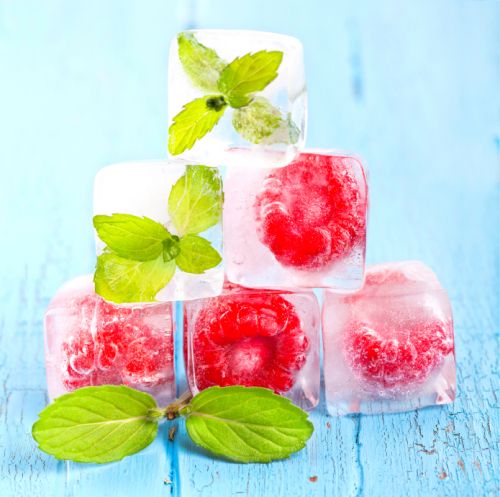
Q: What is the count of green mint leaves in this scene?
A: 10